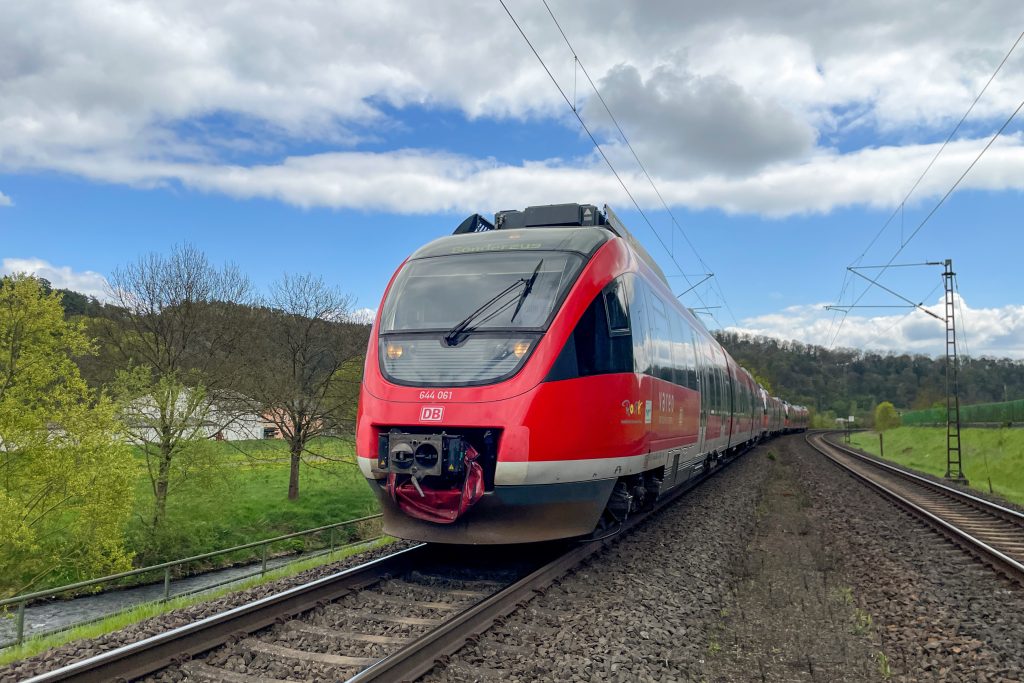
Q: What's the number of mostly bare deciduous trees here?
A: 2